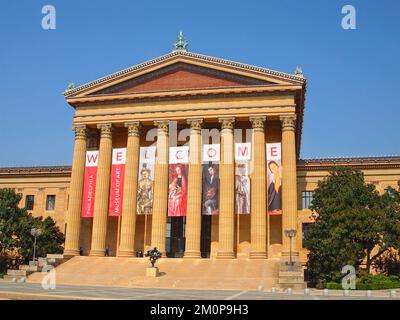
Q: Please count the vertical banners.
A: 7